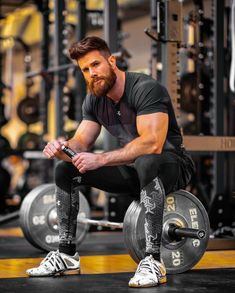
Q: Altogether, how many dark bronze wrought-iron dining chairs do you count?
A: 0